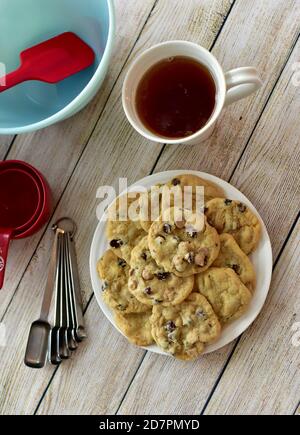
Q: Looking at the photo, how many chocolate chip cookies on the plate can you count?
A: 11